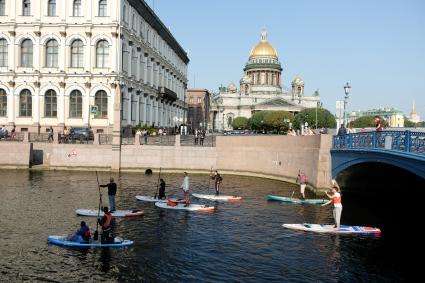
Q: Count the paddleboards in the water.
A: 7